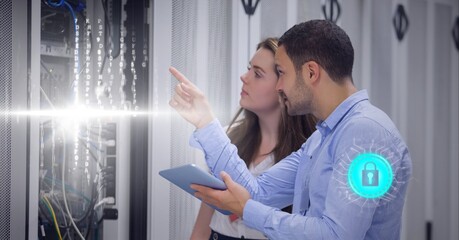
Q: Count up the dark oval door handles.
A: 4